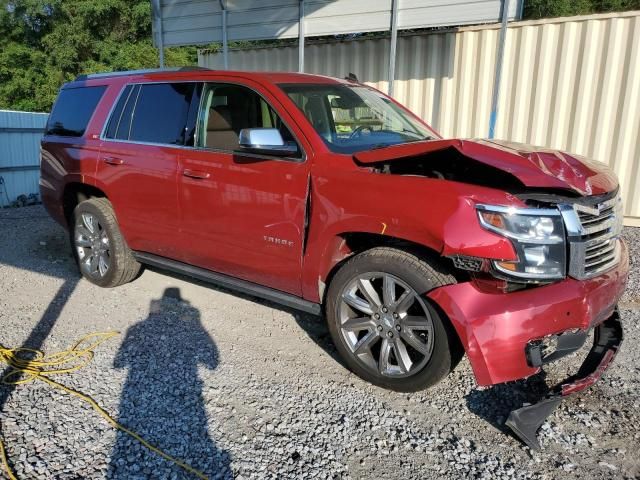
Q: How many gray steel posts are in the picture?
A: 5